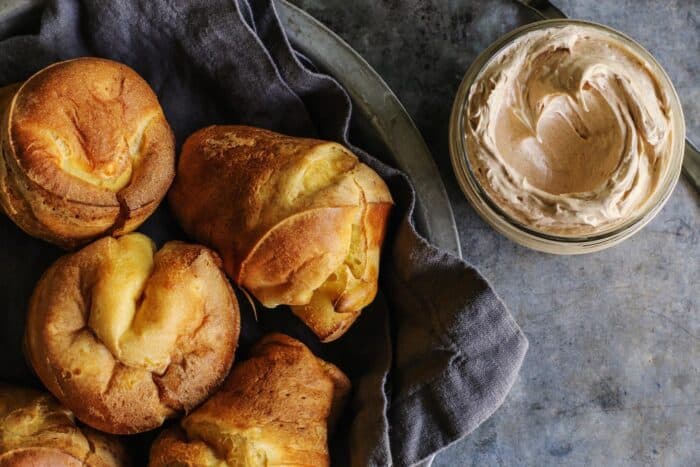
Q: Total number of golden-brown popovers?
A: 5